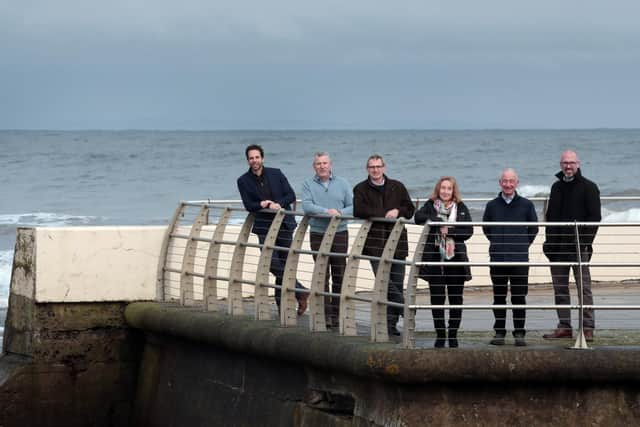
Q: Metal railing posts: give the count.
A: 11